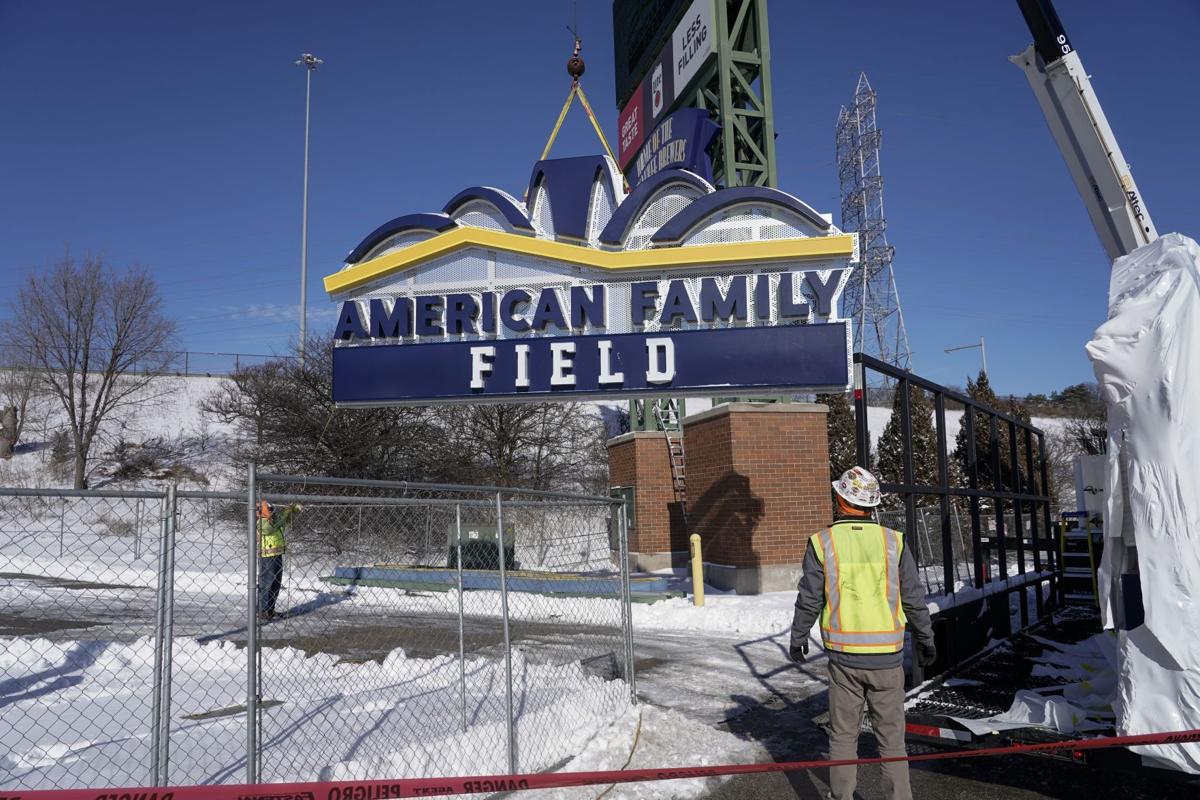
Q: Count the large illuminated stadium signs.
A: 1